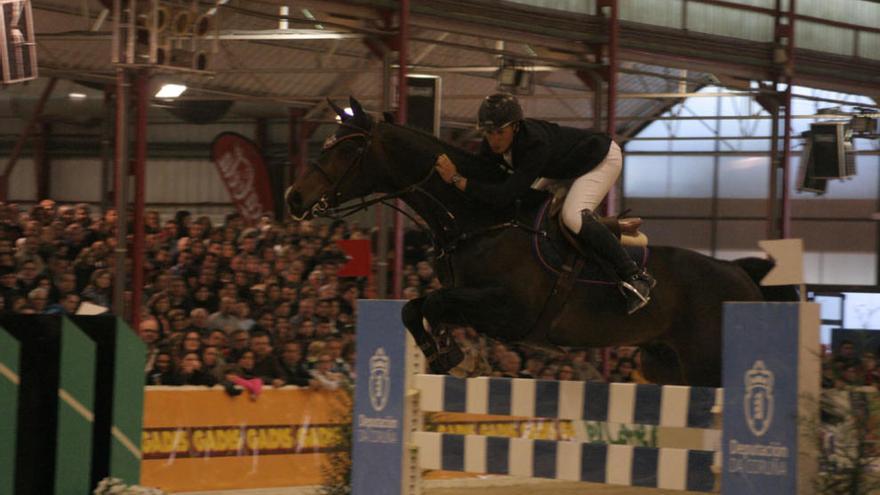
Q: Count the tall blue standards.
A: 2